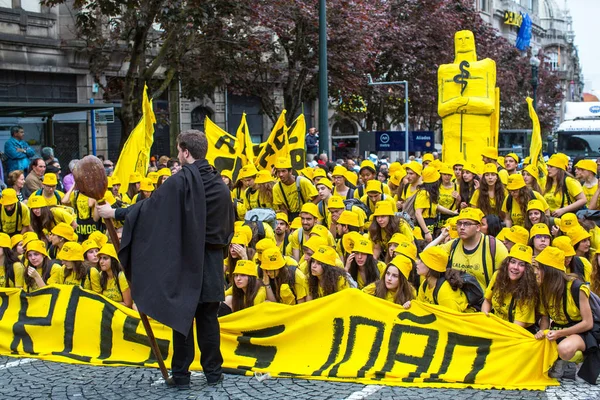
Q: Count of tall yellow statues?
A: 1